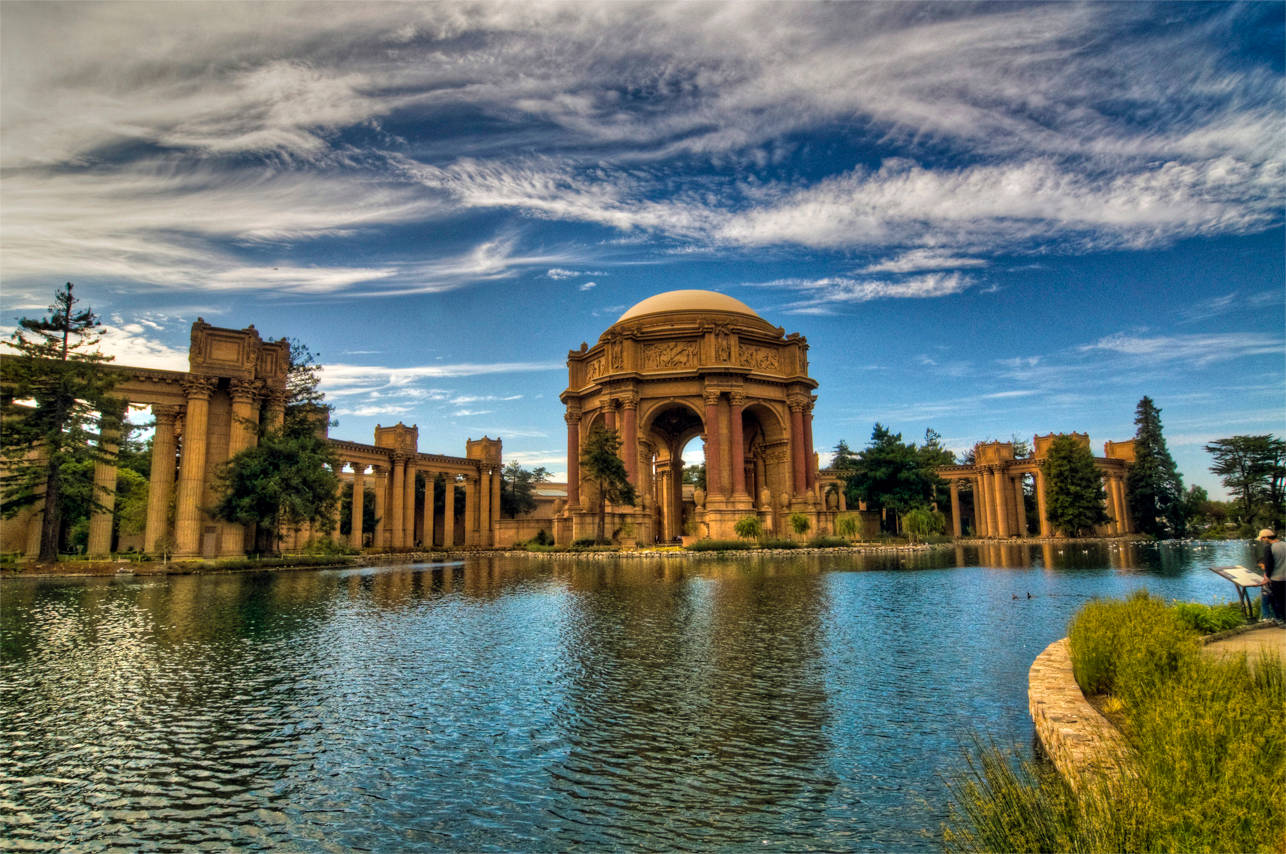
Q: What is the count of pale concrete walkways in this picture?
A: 1